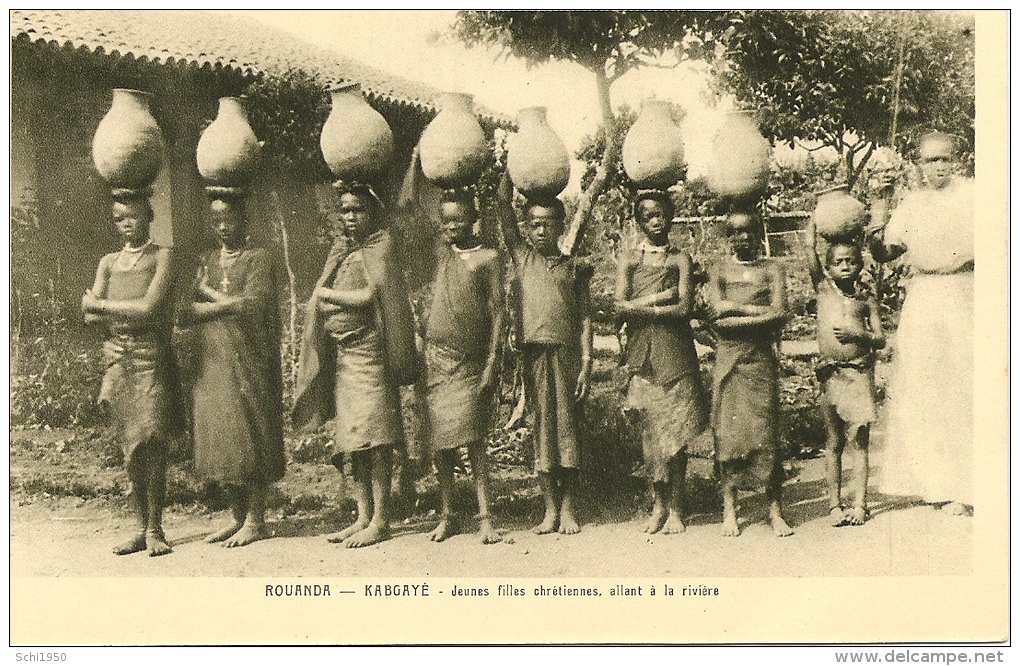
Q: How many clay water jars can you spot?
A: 8